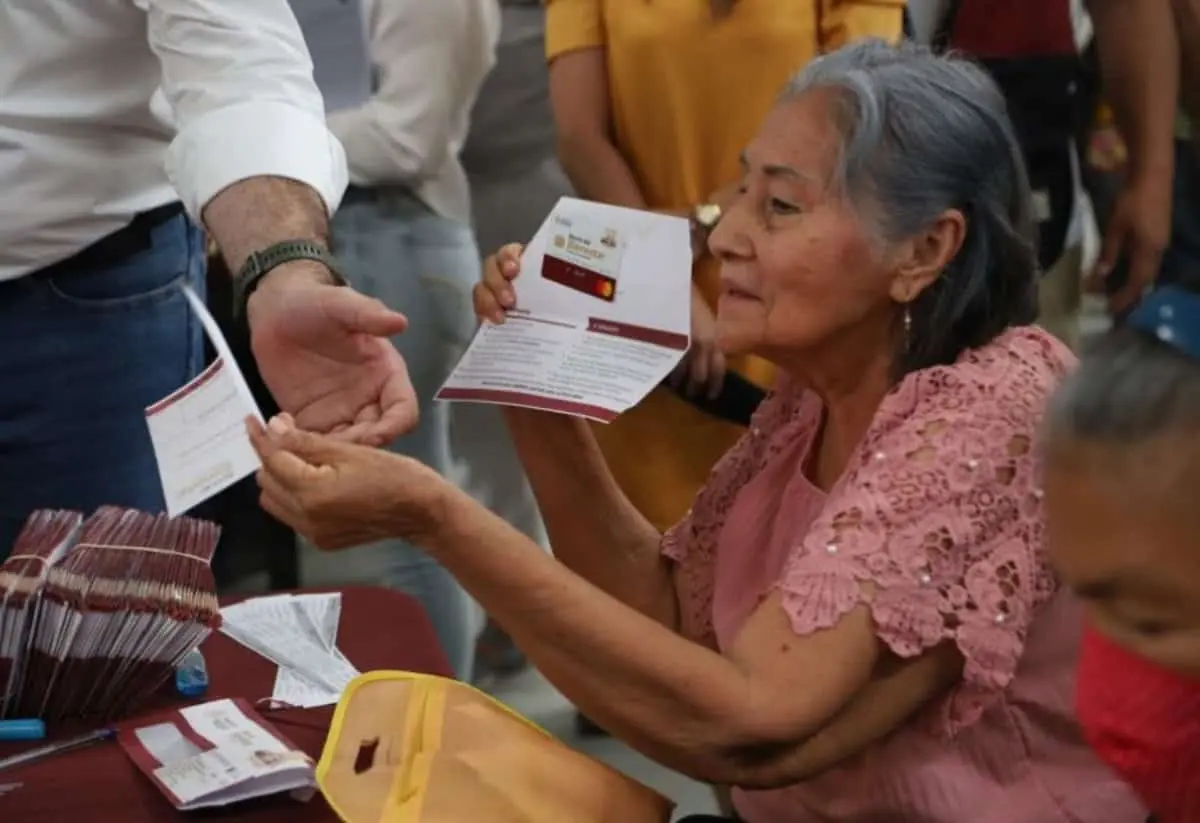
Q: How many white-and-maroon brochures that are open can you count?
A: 2